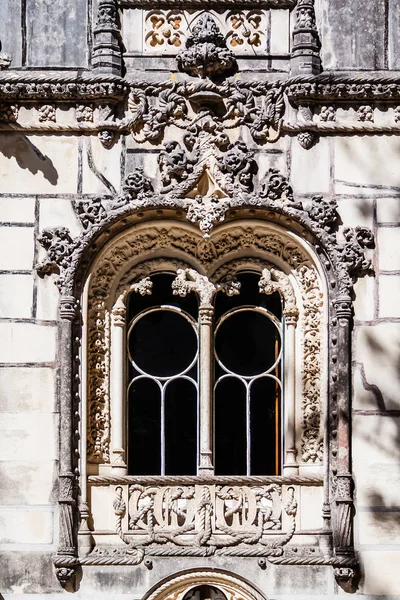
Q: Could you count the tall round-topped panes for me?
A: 4